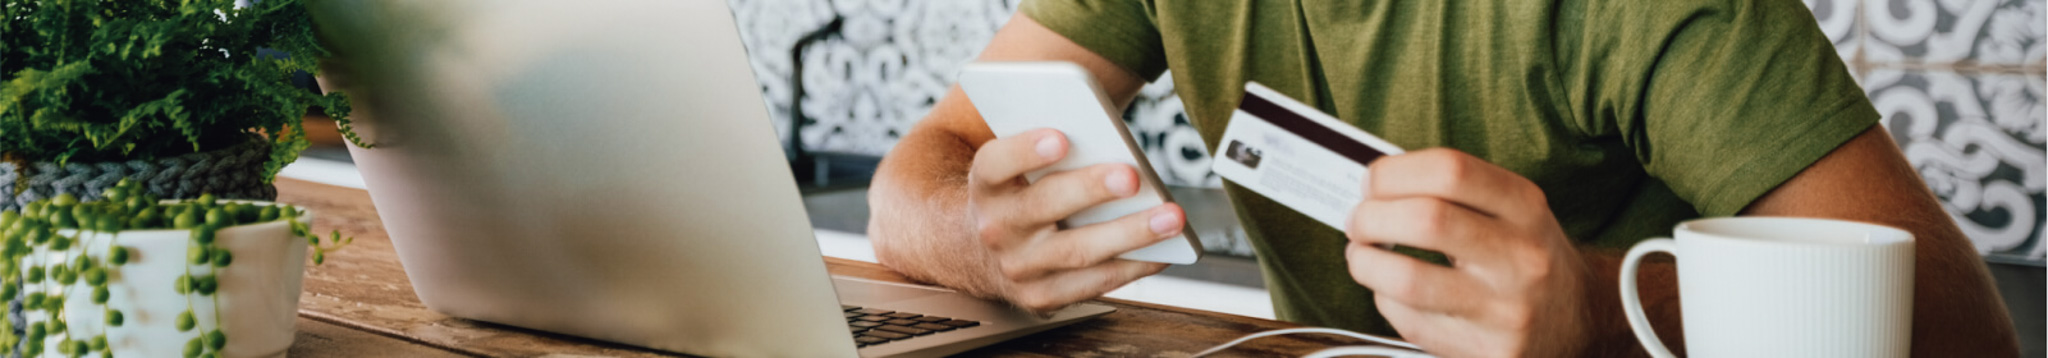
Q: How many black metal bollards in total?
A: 0